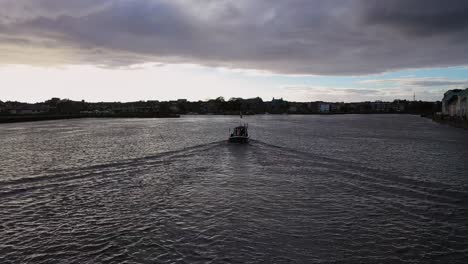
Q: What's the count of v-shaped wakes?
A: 1